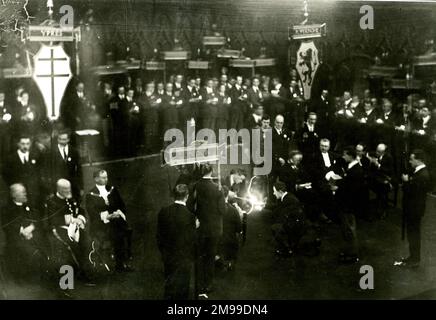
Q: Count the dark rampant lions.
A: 1